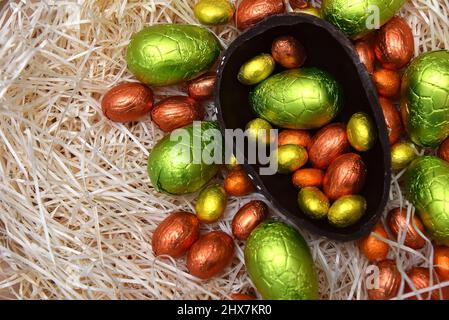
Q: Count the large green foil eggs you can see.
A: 7